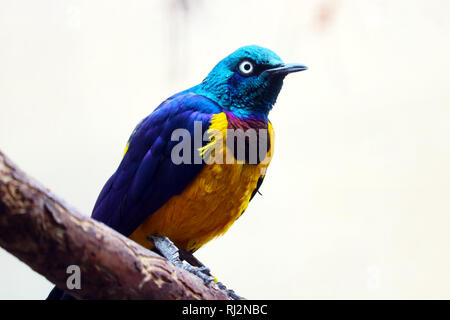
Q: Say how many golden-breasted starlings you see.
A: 1